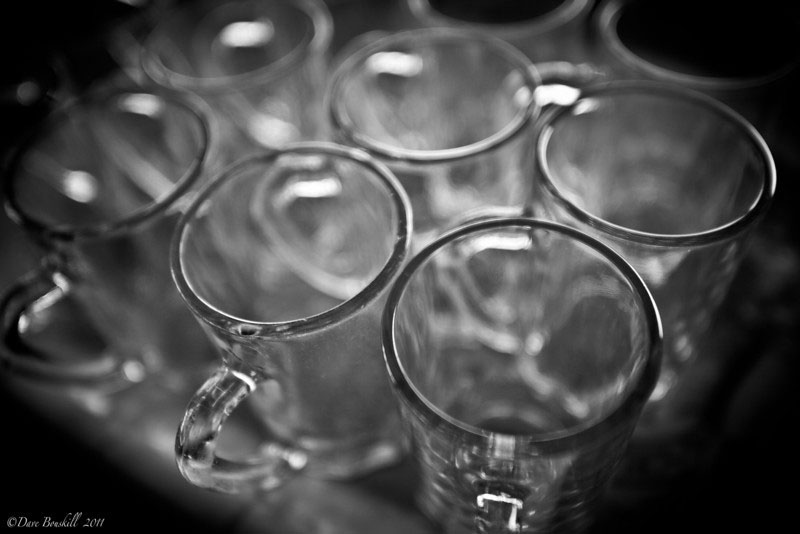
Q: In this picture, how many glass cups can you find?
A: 8